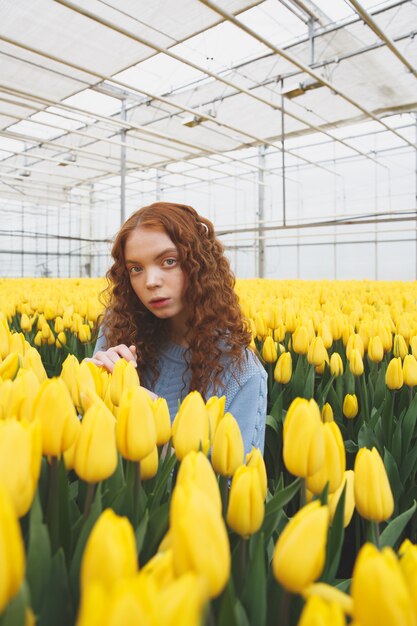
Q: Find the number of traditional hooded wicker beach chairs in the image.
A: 0